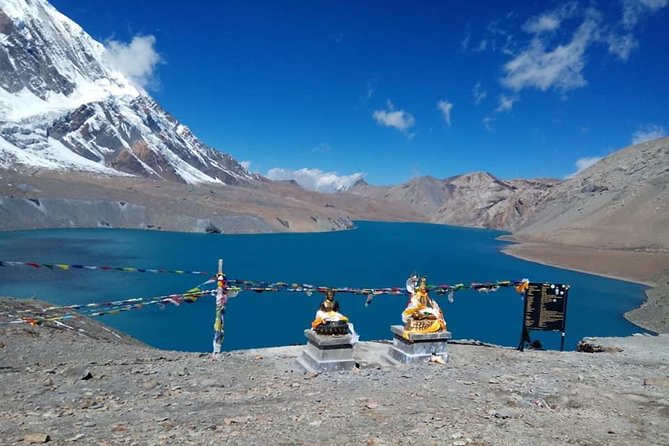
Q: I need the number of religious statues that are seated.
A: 2